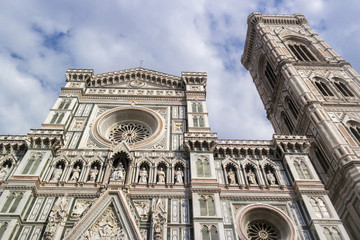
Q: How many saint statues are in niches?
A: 11